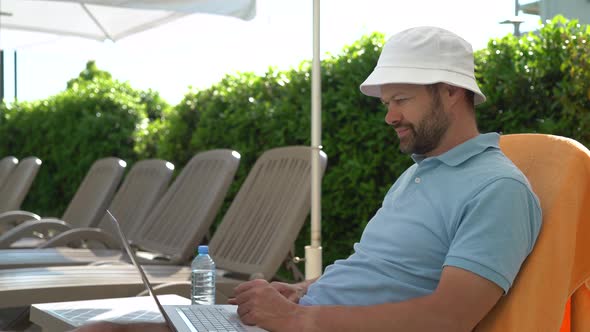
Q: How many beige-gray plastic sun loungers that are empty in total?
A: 6